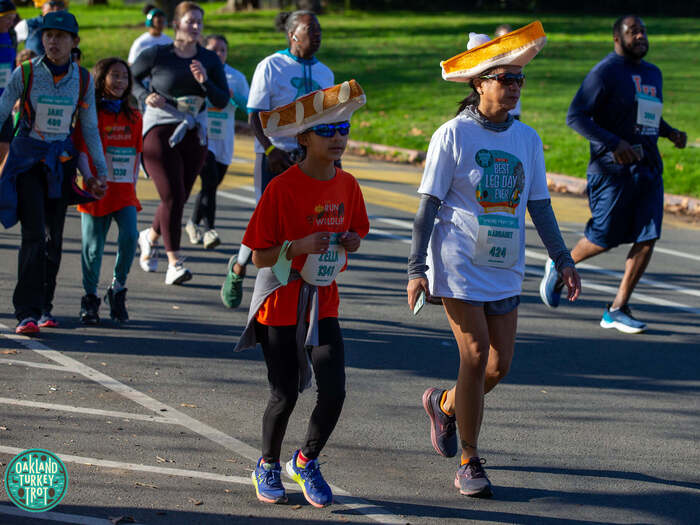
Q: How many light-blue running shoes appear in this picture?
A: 2